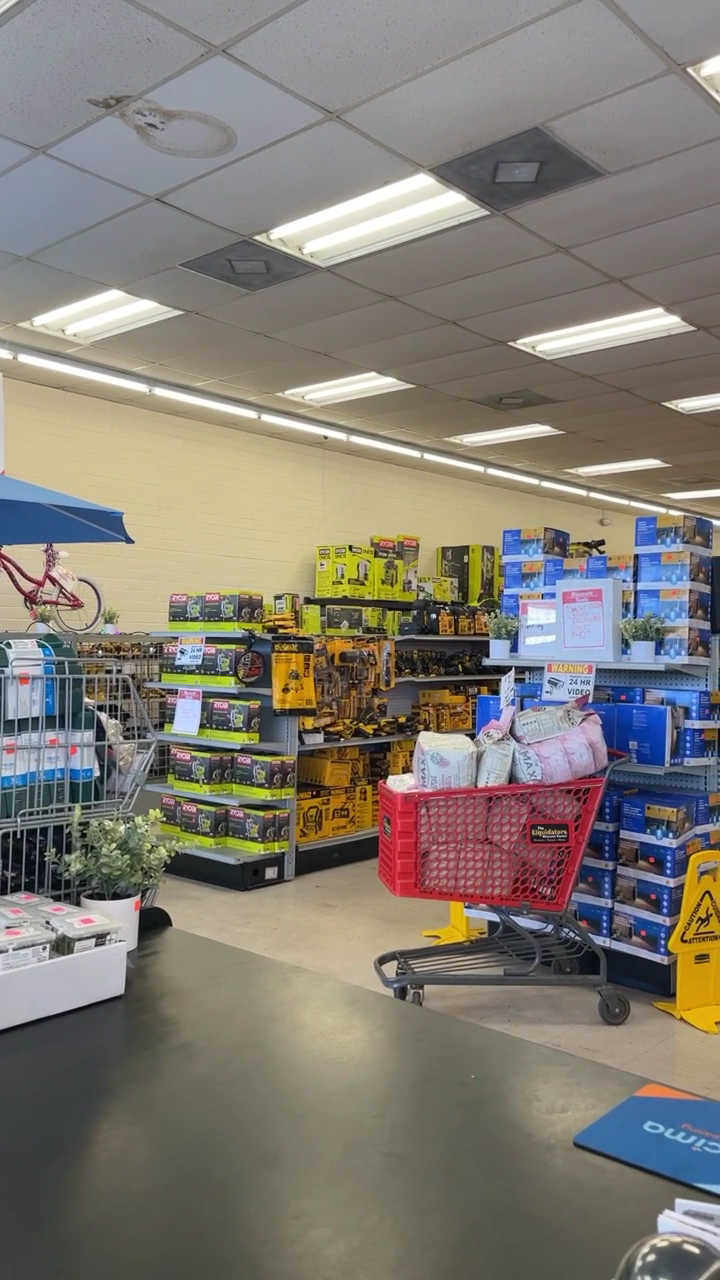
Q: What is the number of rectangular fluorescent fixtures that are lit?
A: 9